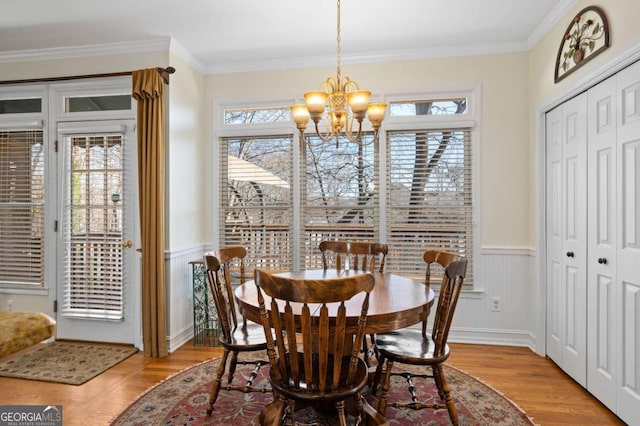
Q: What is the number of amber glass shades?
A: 5